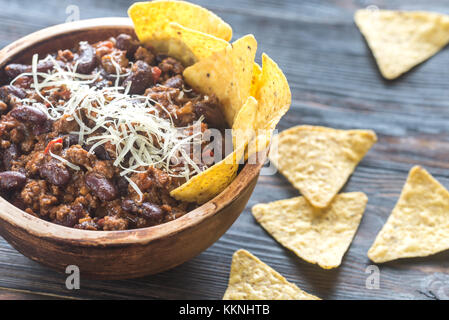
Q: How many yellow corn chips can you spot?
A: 11